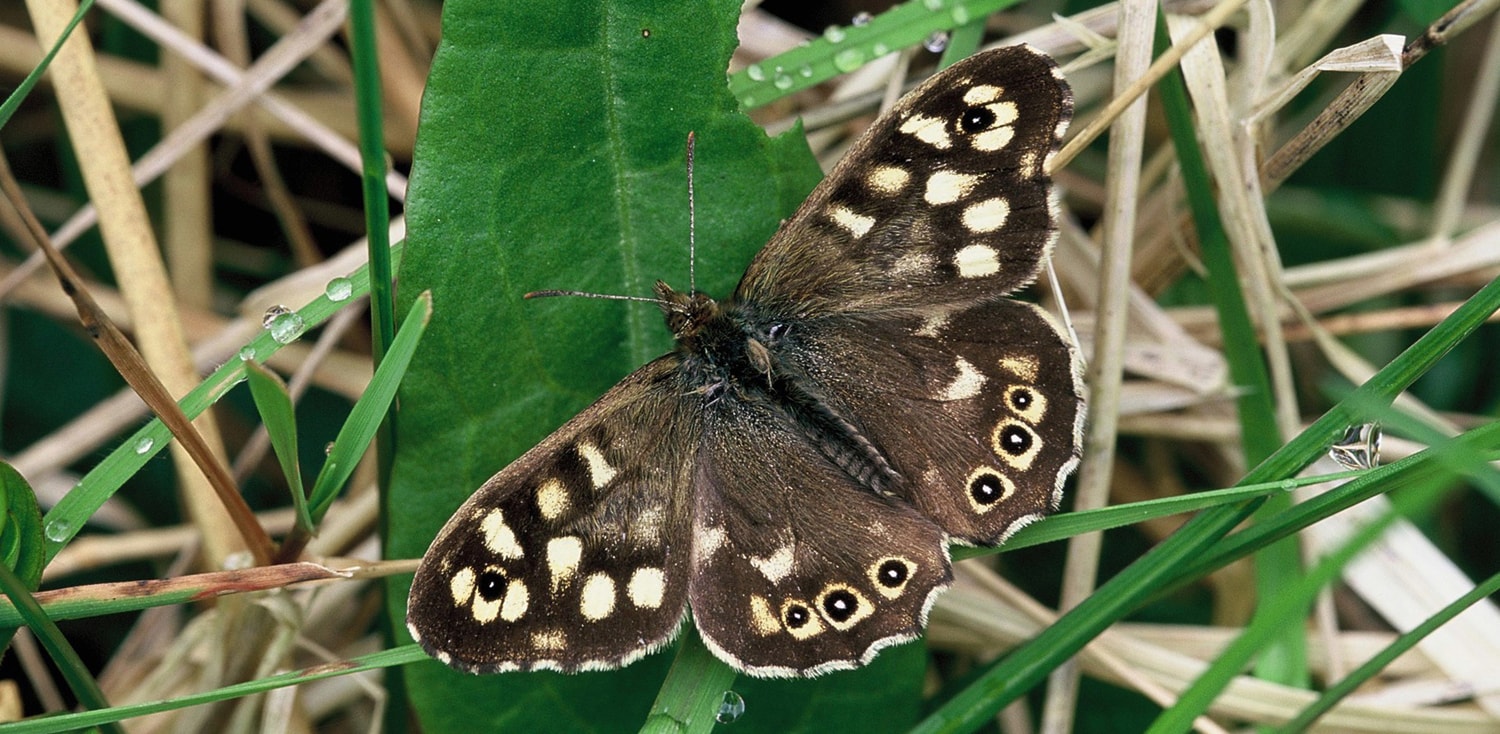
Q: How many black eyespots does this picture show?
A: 8